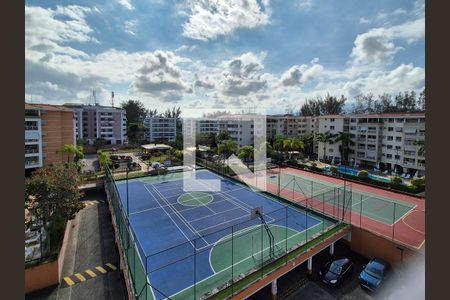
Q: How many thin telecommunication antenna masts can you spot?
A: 2